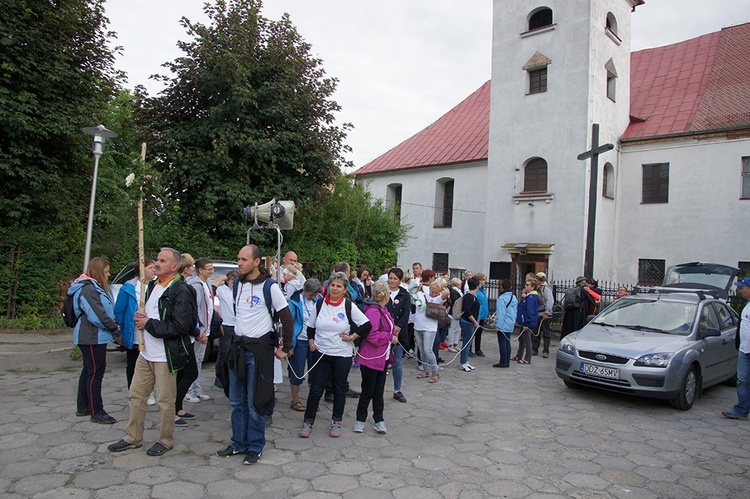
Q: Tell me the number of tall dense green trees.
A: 2